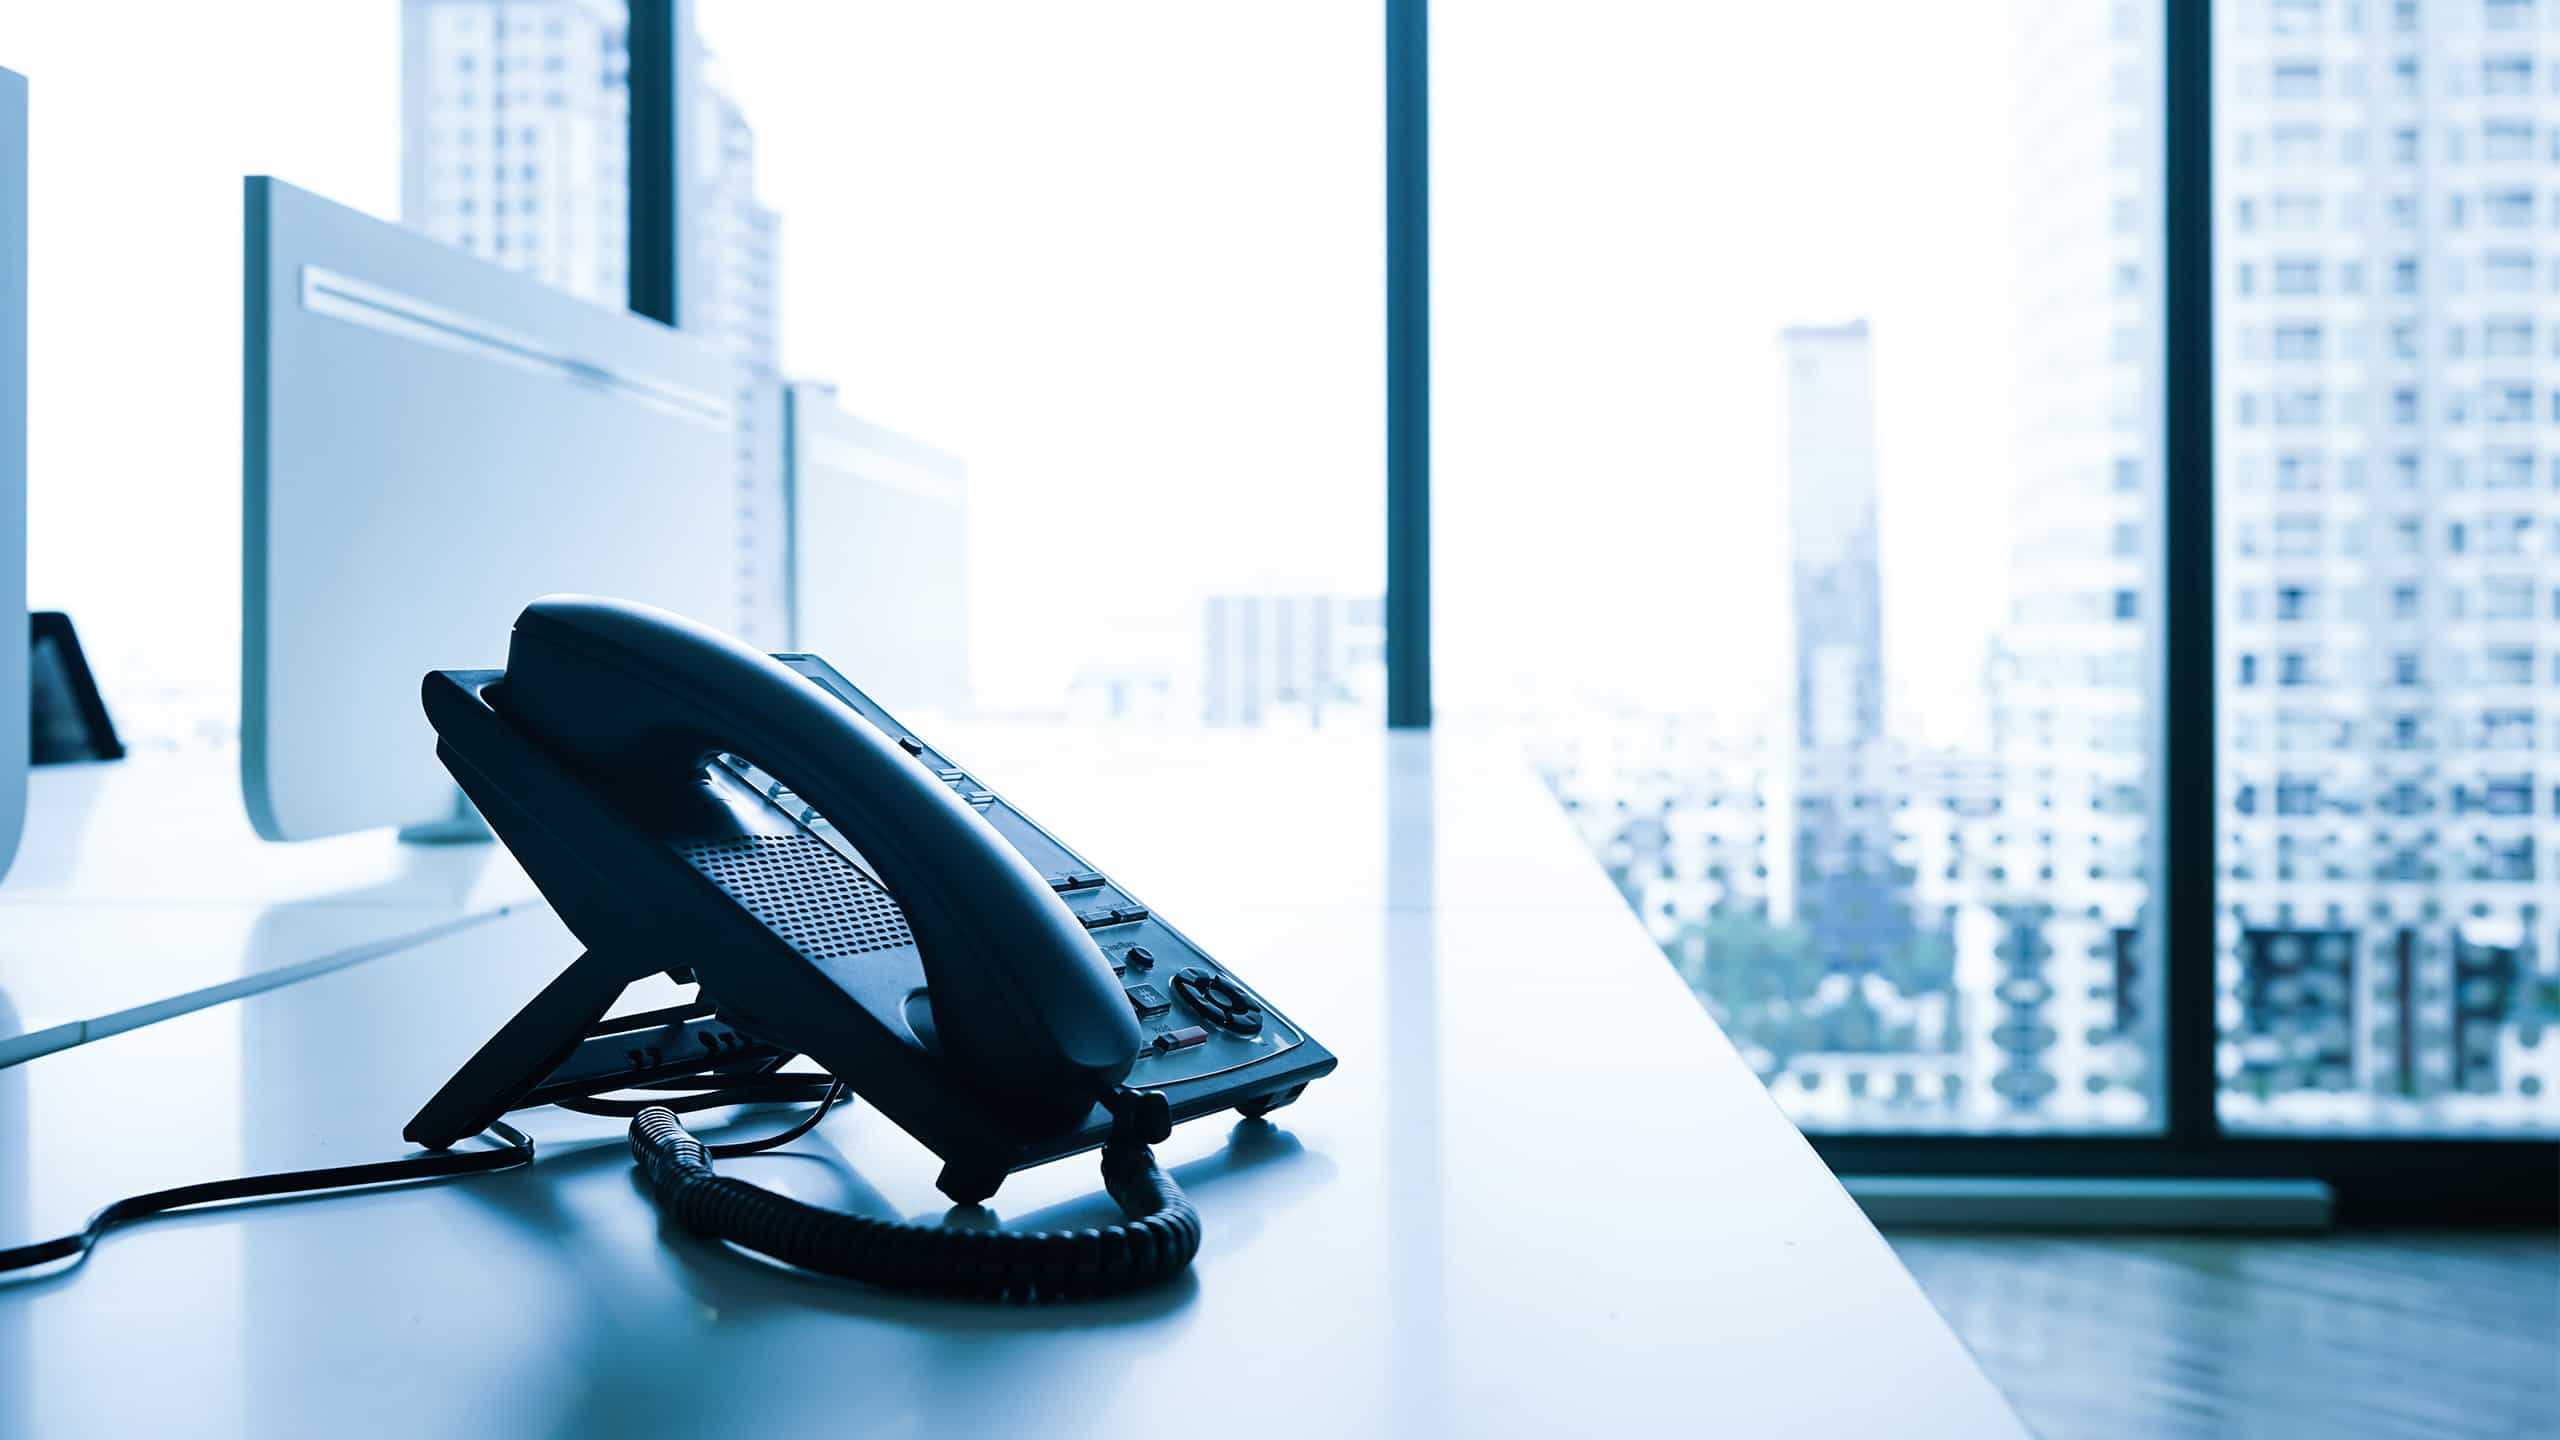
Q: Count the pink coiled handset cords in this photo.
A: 0